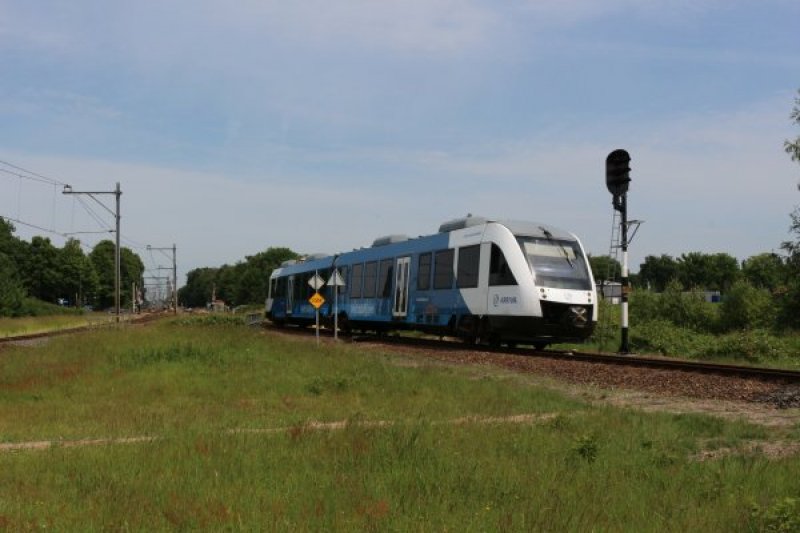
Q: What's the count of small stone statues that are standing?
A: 0